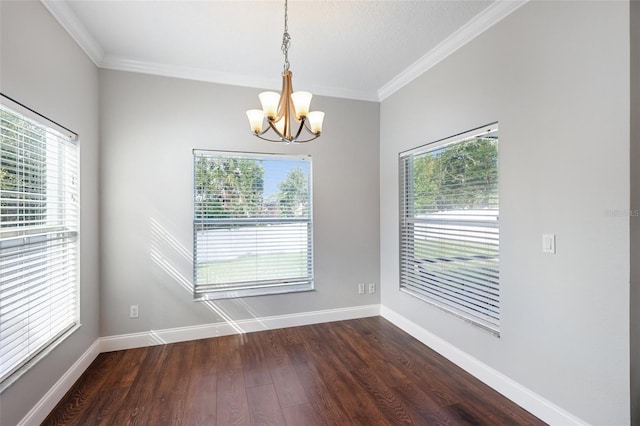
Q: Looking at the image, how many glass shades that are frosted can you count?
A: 5